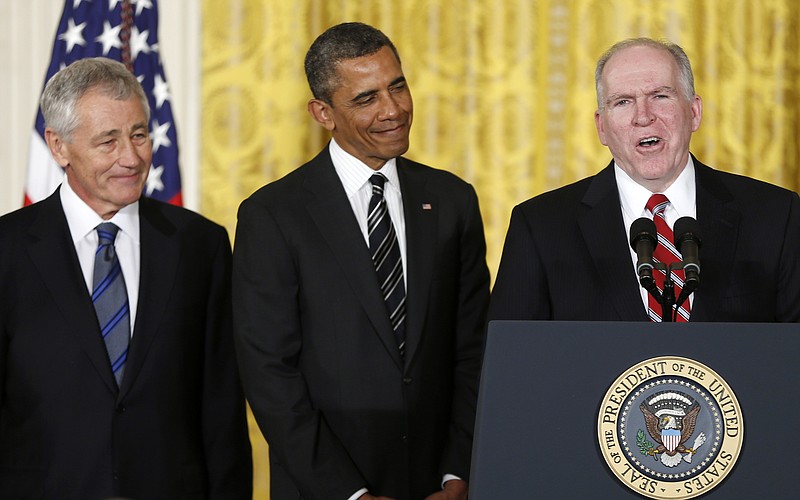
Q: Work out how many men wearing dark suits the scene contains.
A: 3